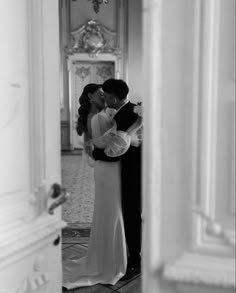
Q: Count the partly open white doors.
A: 2